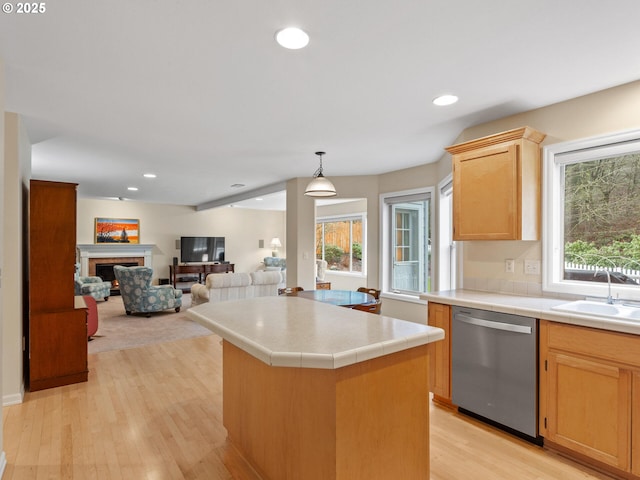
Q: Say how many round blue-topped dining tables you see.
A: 1